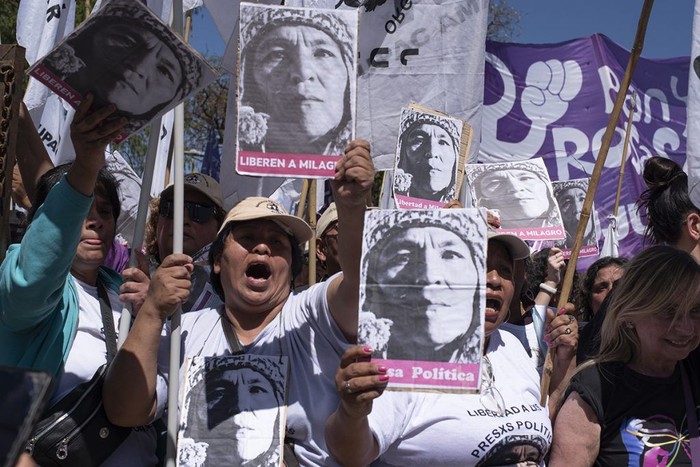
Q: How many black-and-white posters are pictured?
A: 7